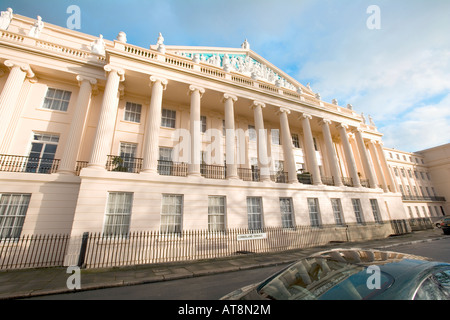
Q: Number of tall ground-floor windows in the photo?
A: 10